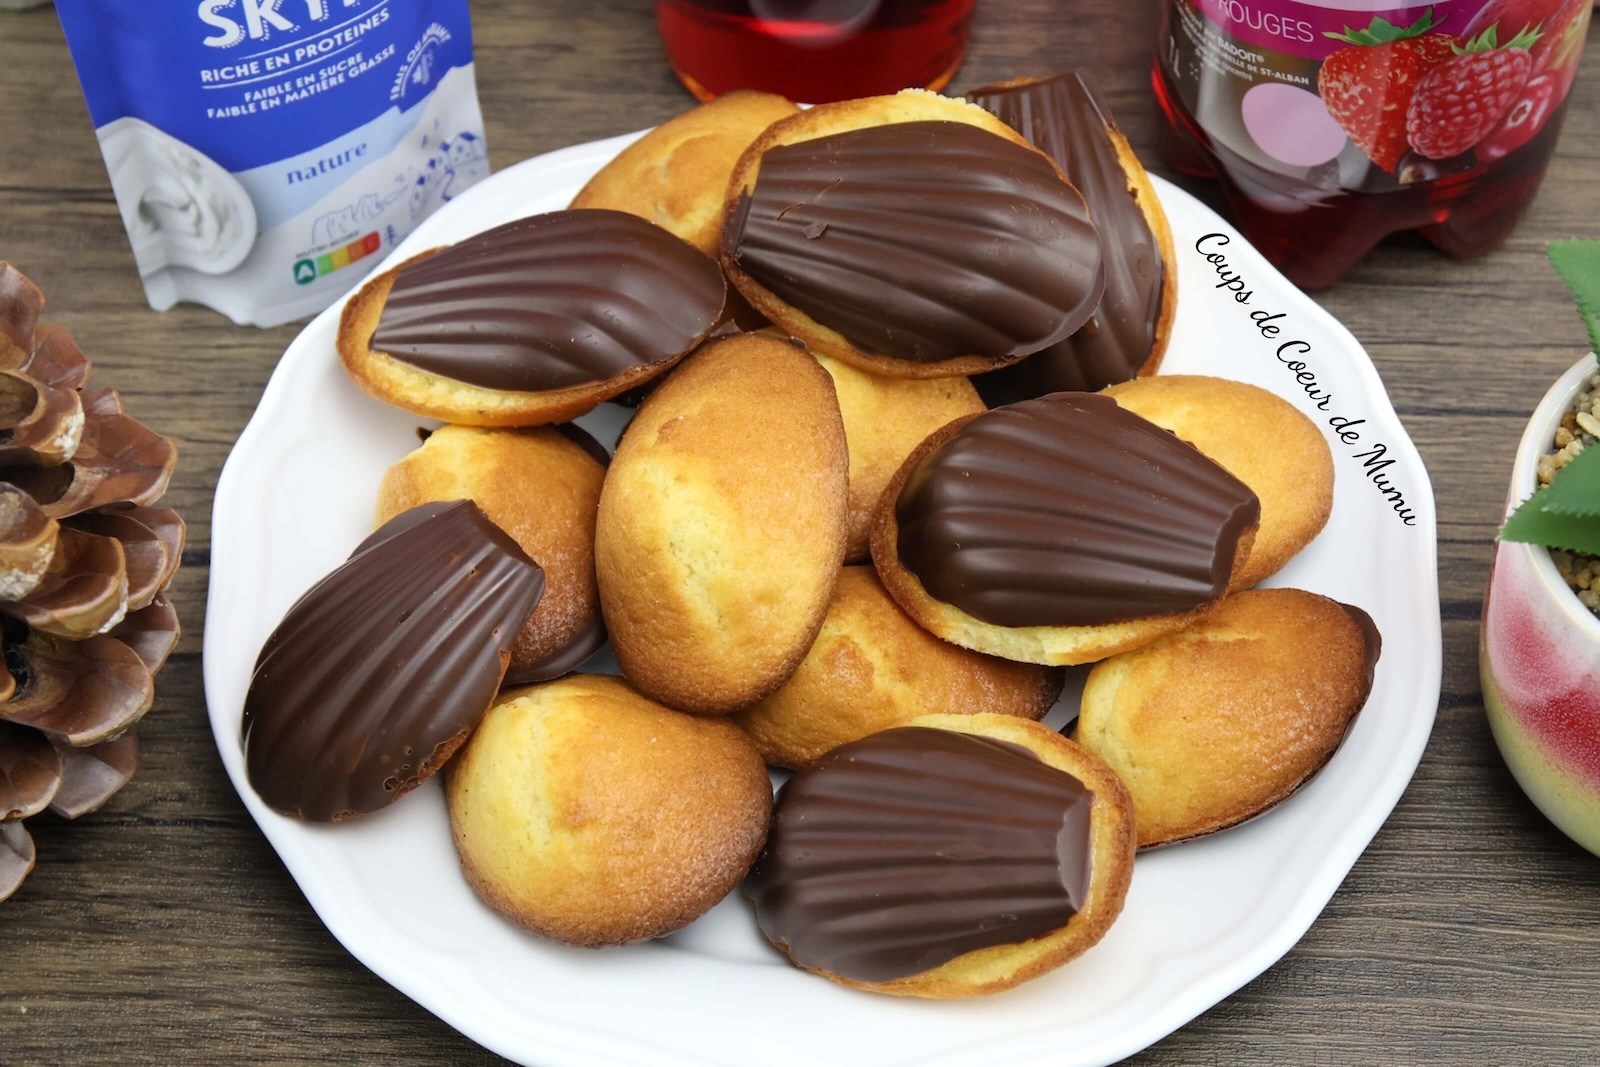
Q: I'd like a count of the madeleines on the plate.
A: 14